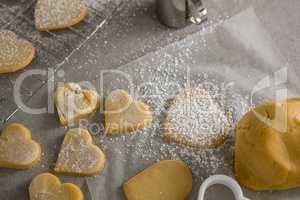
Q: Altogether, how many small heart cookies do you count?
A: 5